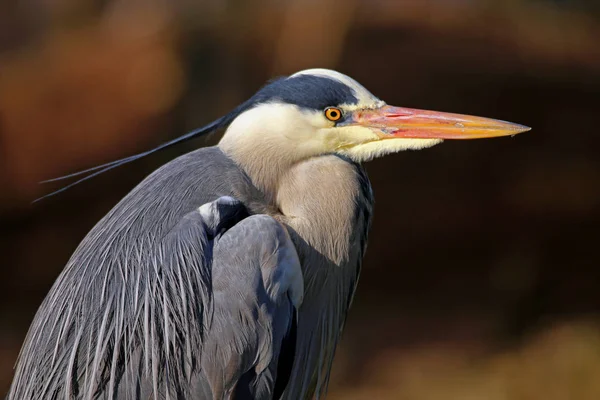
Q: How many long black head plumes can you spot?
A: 2